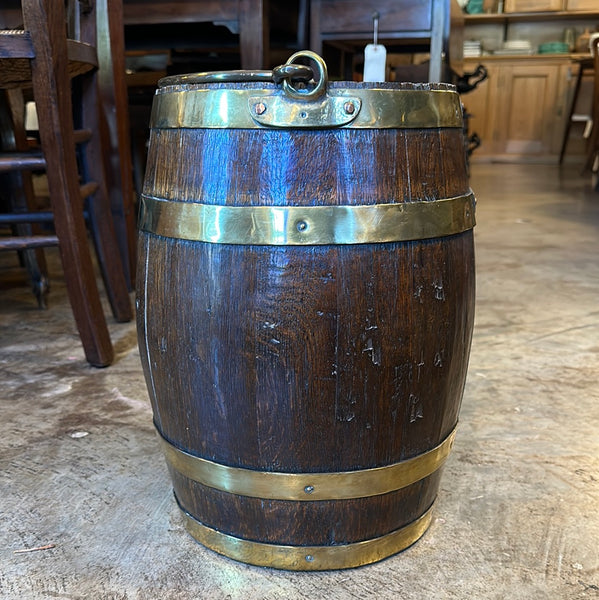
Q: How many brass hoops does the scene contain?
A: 4